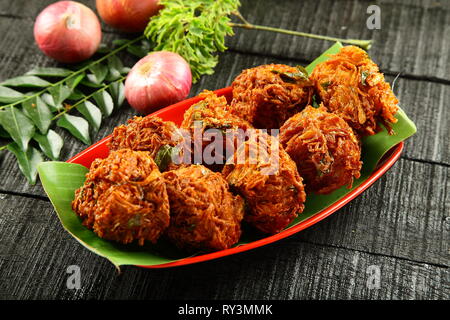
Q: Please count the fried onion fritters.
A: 8